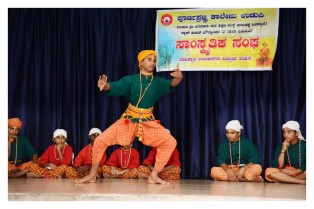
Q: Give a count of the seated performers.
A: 7